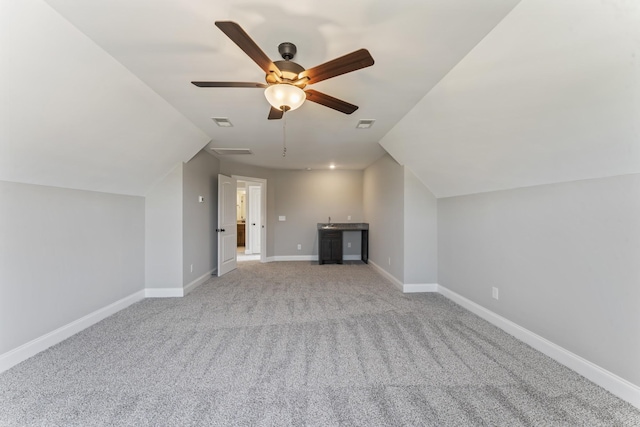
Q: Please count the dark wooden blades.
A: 5